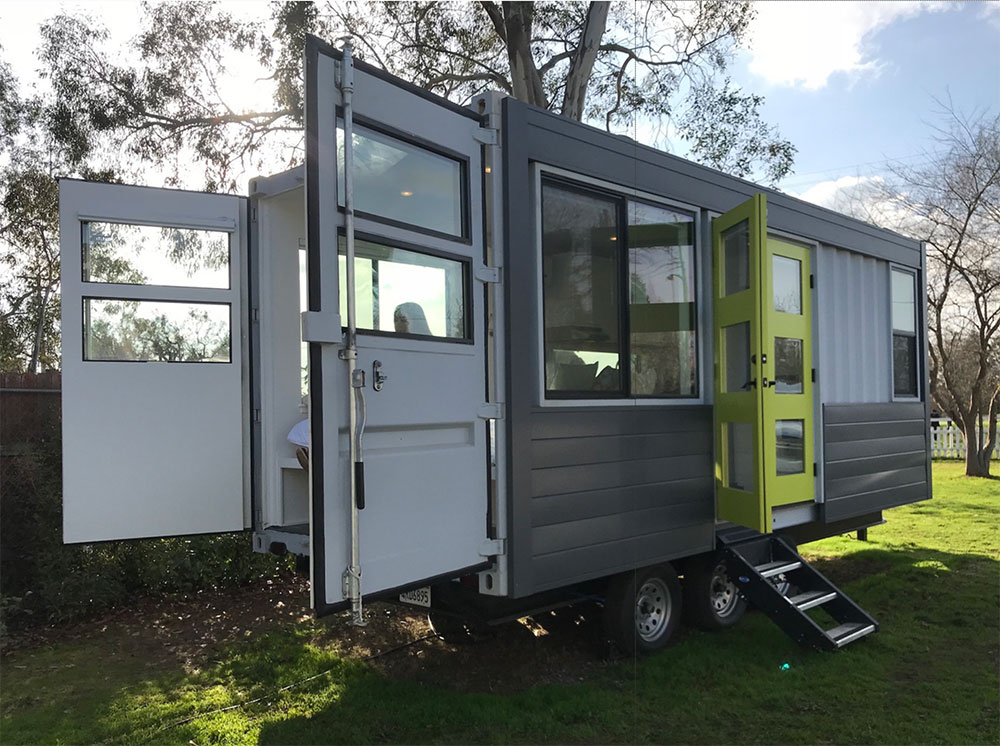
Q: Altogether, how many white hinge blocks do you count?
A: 4